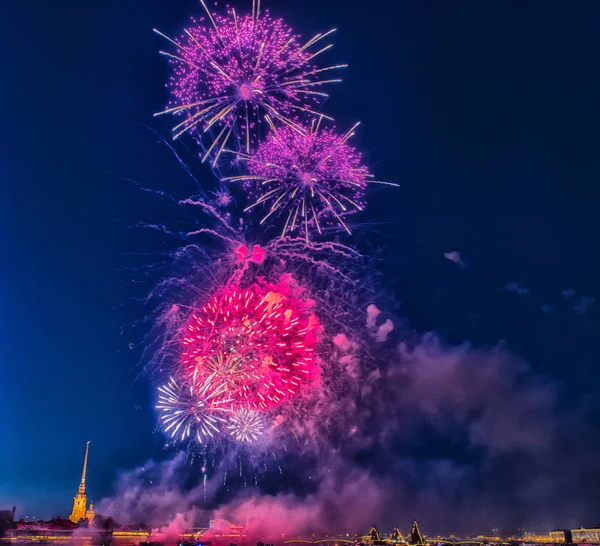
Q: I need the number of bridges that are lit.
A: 1